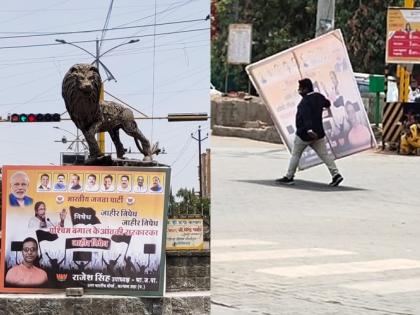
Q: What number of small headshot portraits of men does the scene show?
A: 8